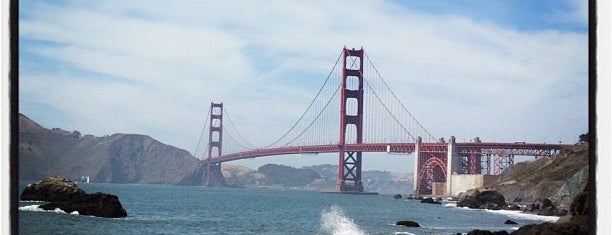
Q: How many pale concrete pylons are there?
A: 2